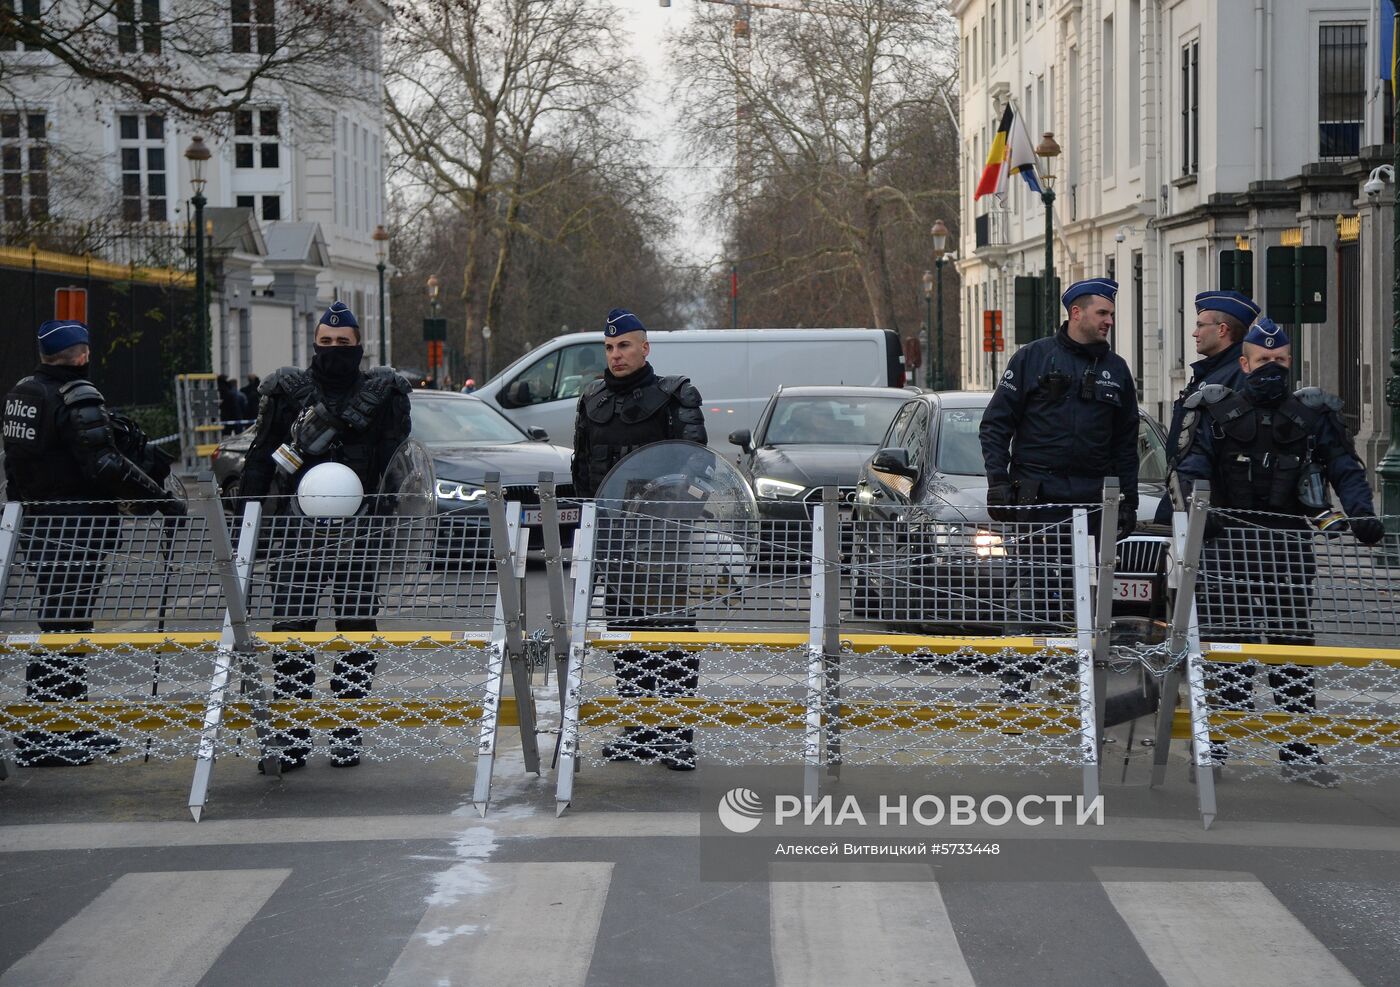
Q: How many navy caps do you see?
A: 6